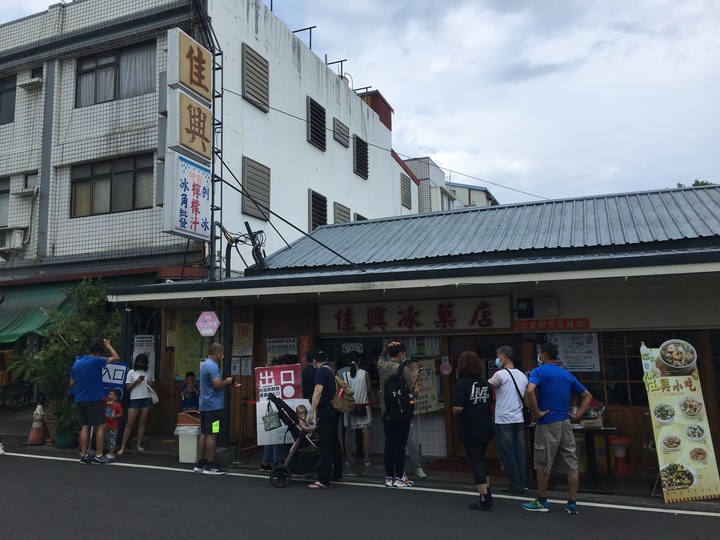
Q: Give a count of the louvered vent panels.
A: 9